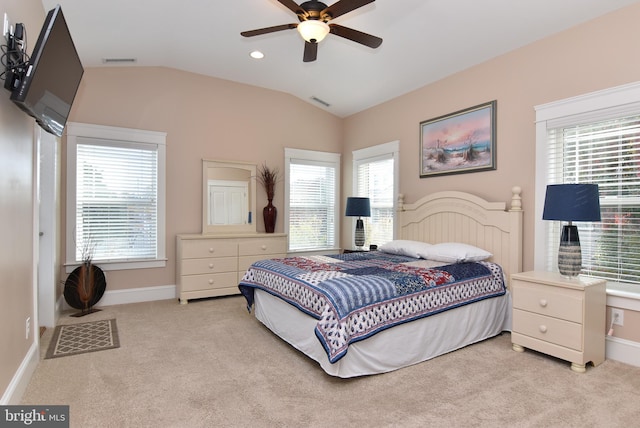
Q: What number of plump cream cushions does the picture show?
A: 2